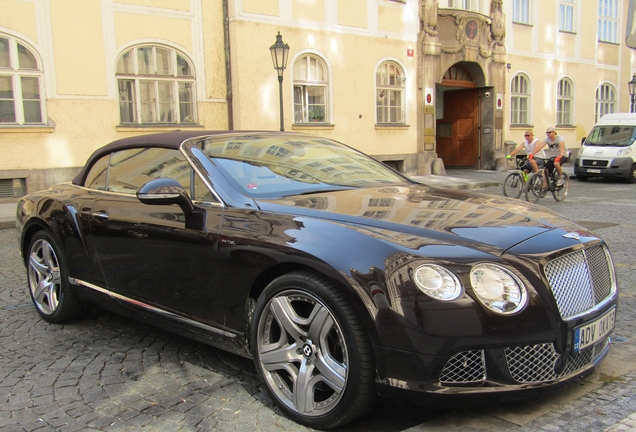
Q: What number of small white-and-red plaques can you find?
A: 2